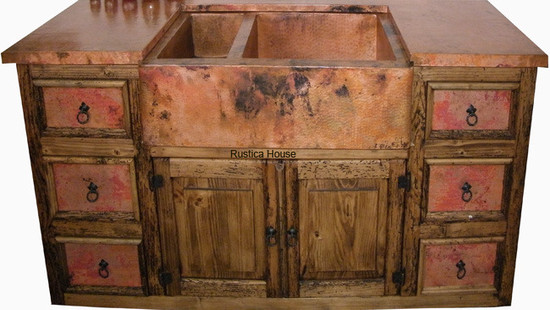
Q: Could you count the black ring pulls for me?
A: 8